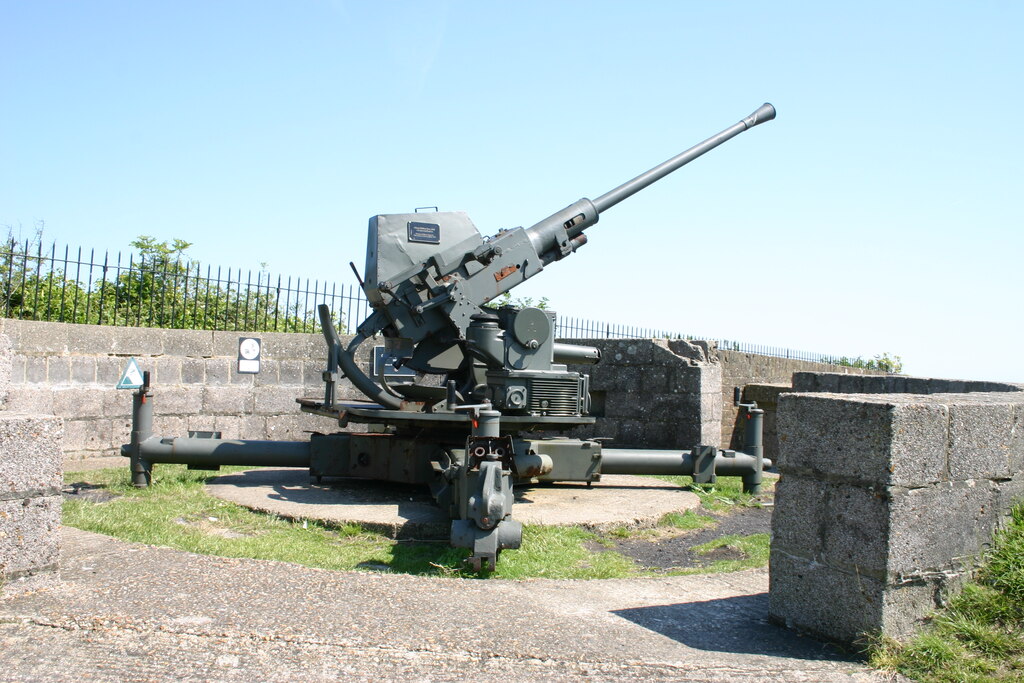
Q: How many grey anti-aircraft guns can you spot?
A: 1